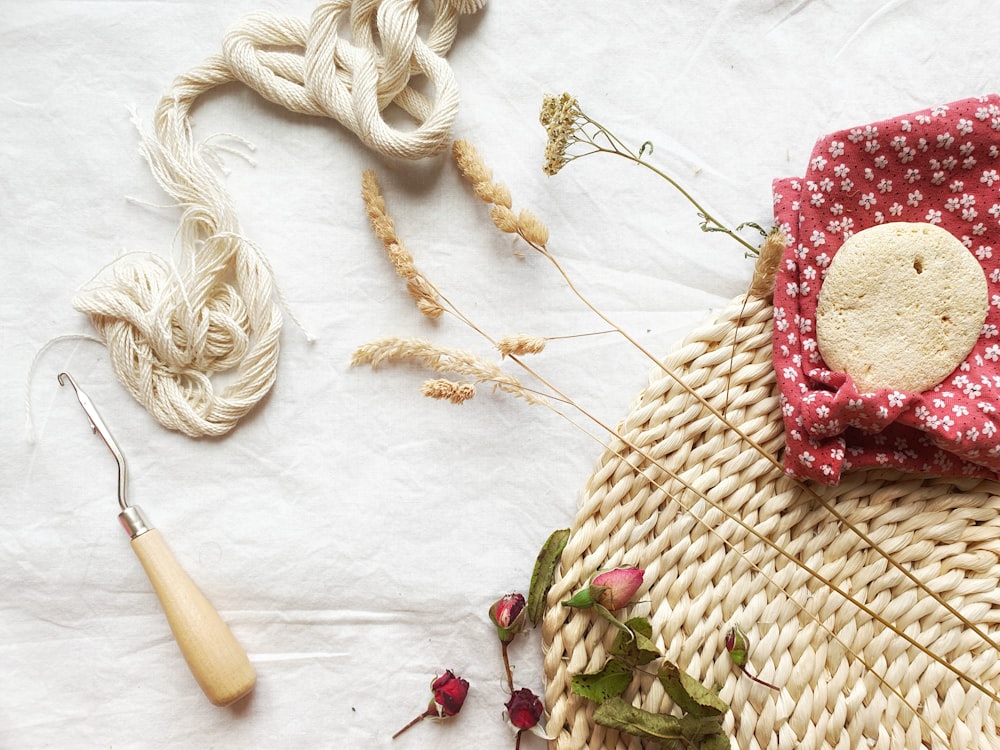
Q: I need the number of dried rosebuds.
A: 5